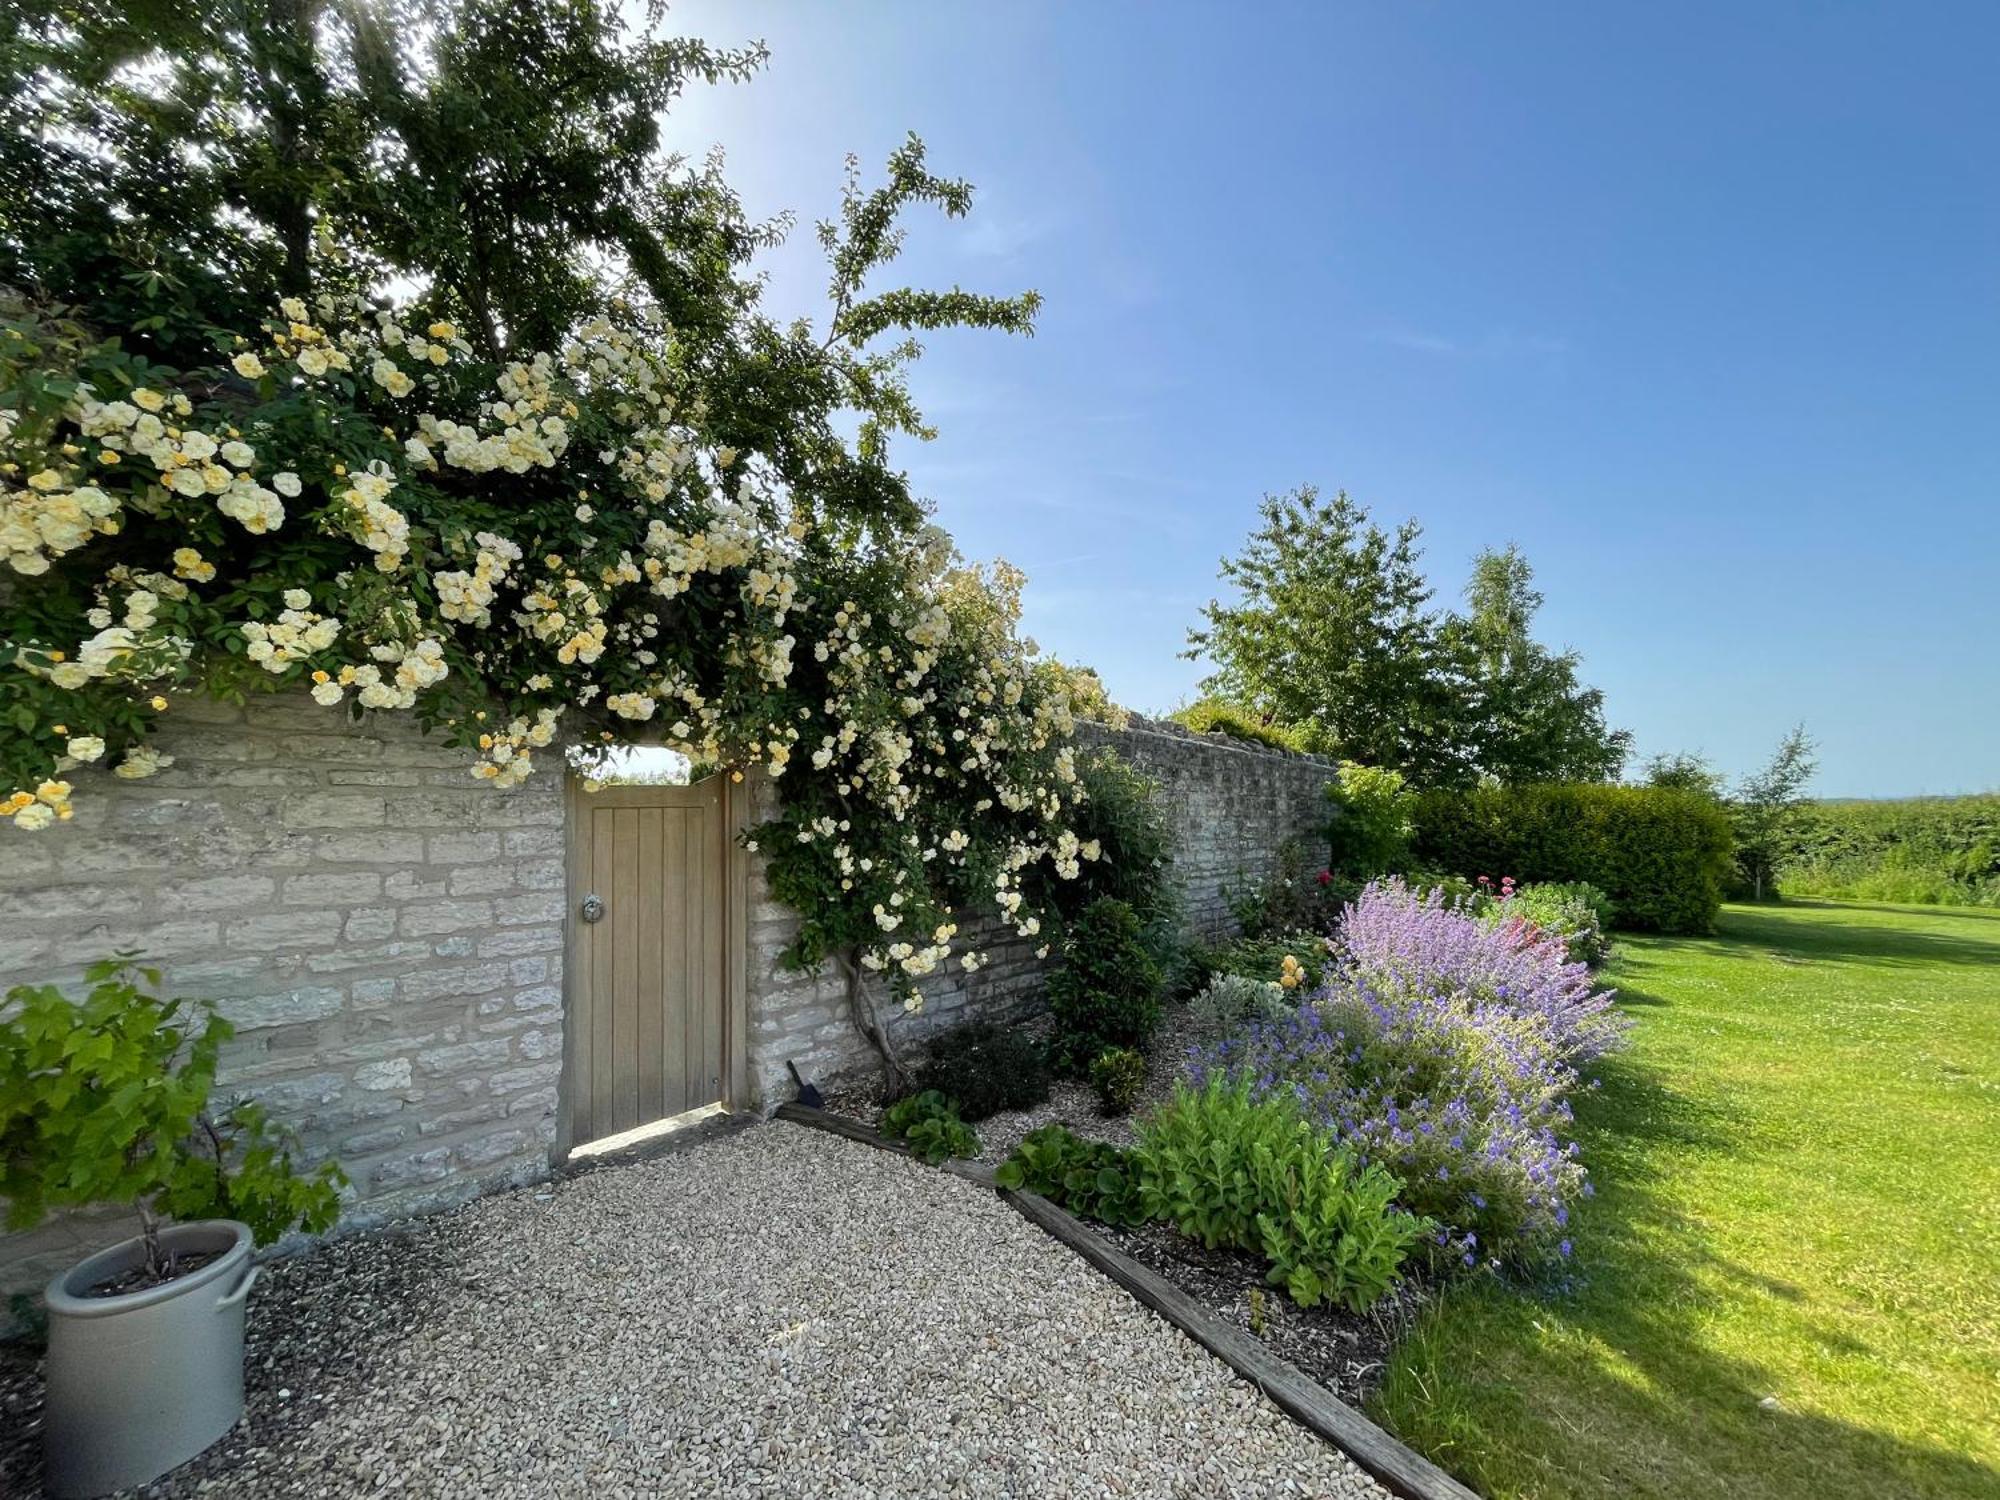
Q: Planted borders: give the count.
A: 1